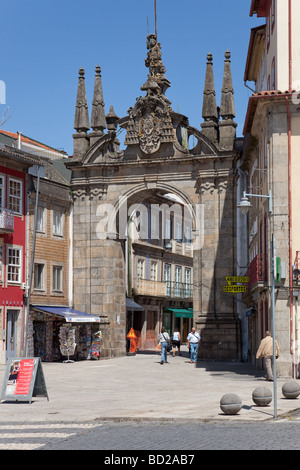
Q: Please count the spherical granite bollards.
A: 3